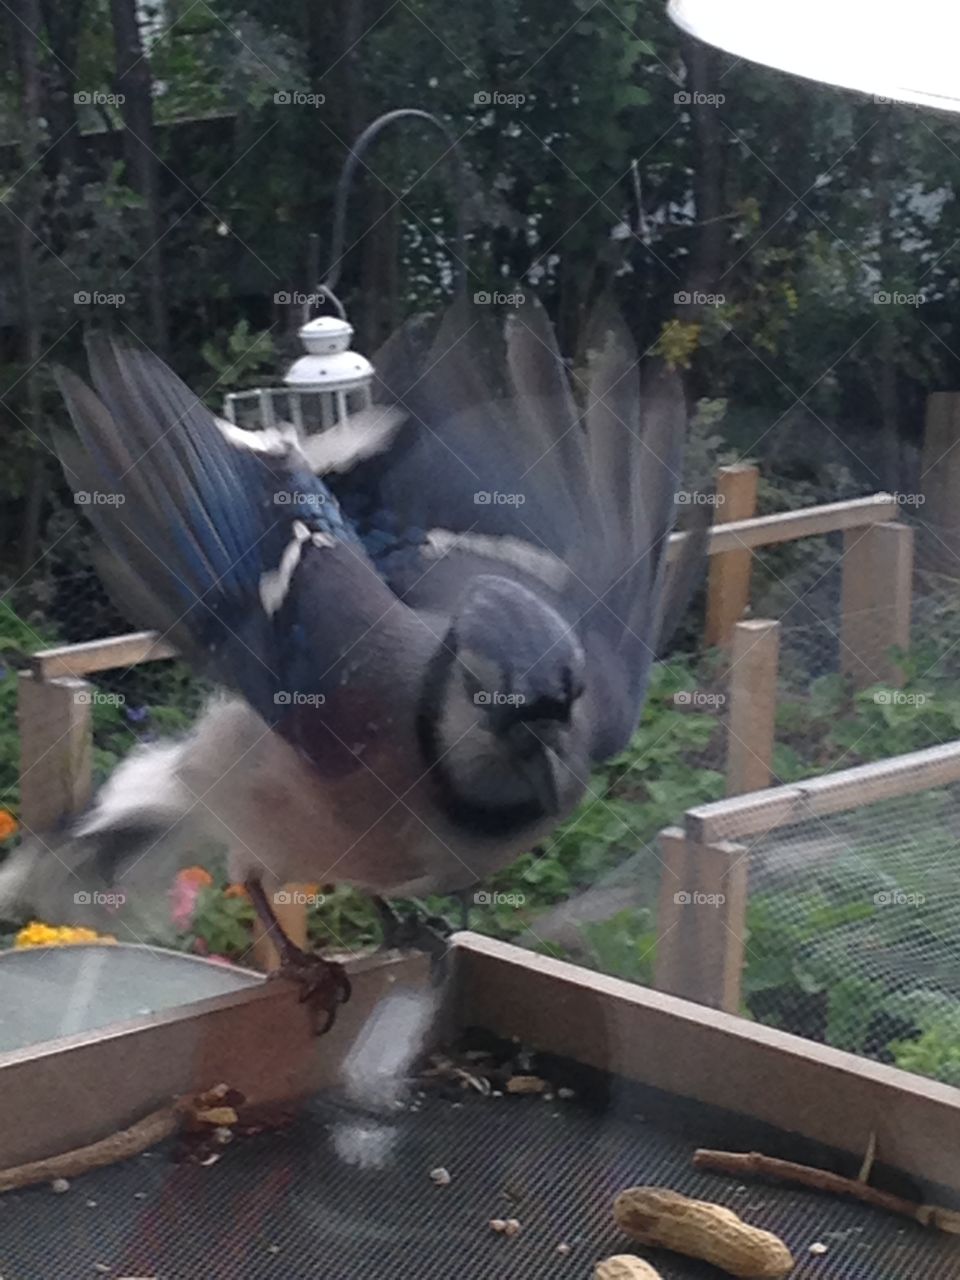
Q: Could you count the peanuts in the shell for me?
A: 2